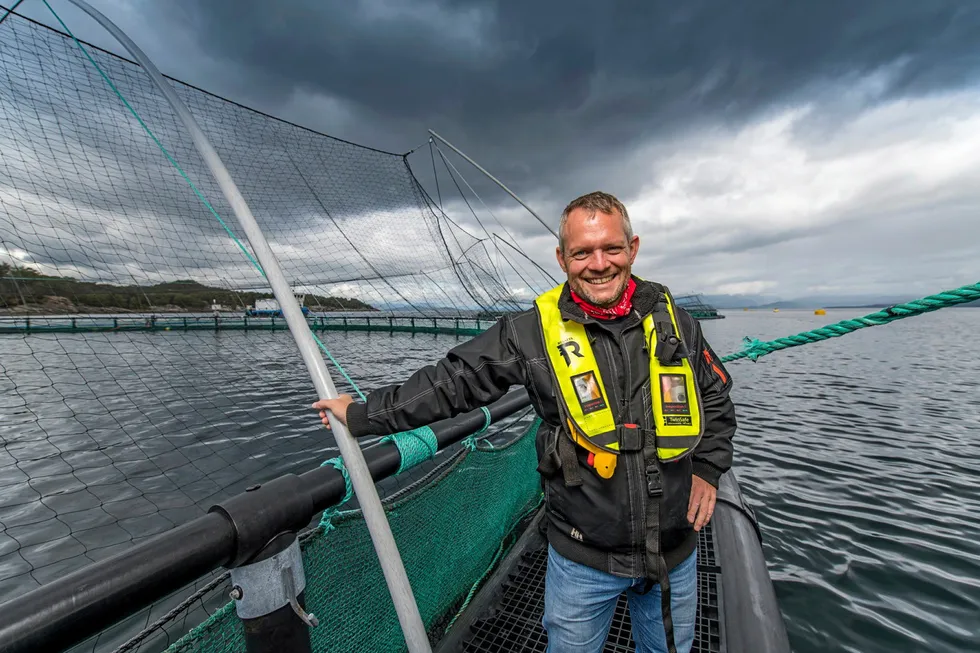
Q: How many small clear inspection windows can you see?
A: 2